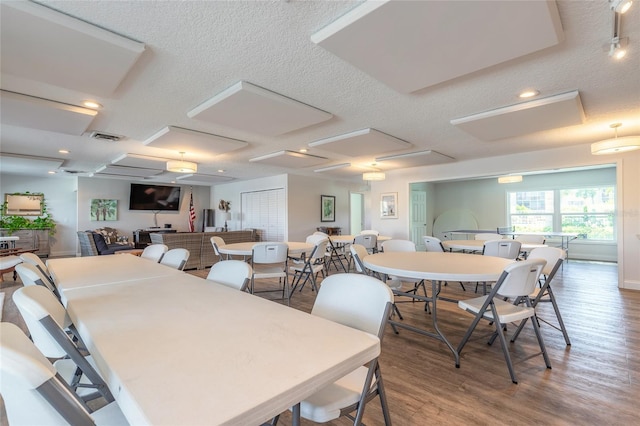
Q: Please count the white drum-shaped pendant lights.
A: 4